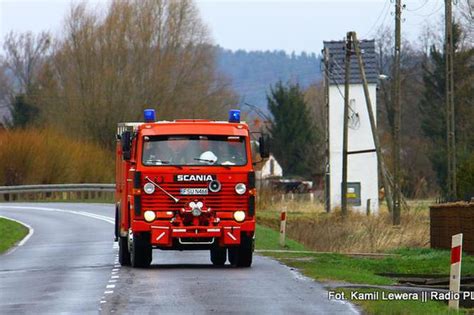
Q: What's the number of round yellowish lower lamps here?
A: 2